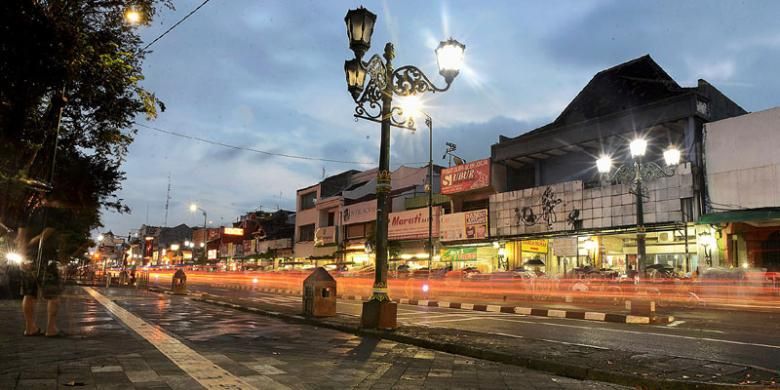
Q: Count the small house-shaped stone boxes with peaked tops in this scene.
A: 2